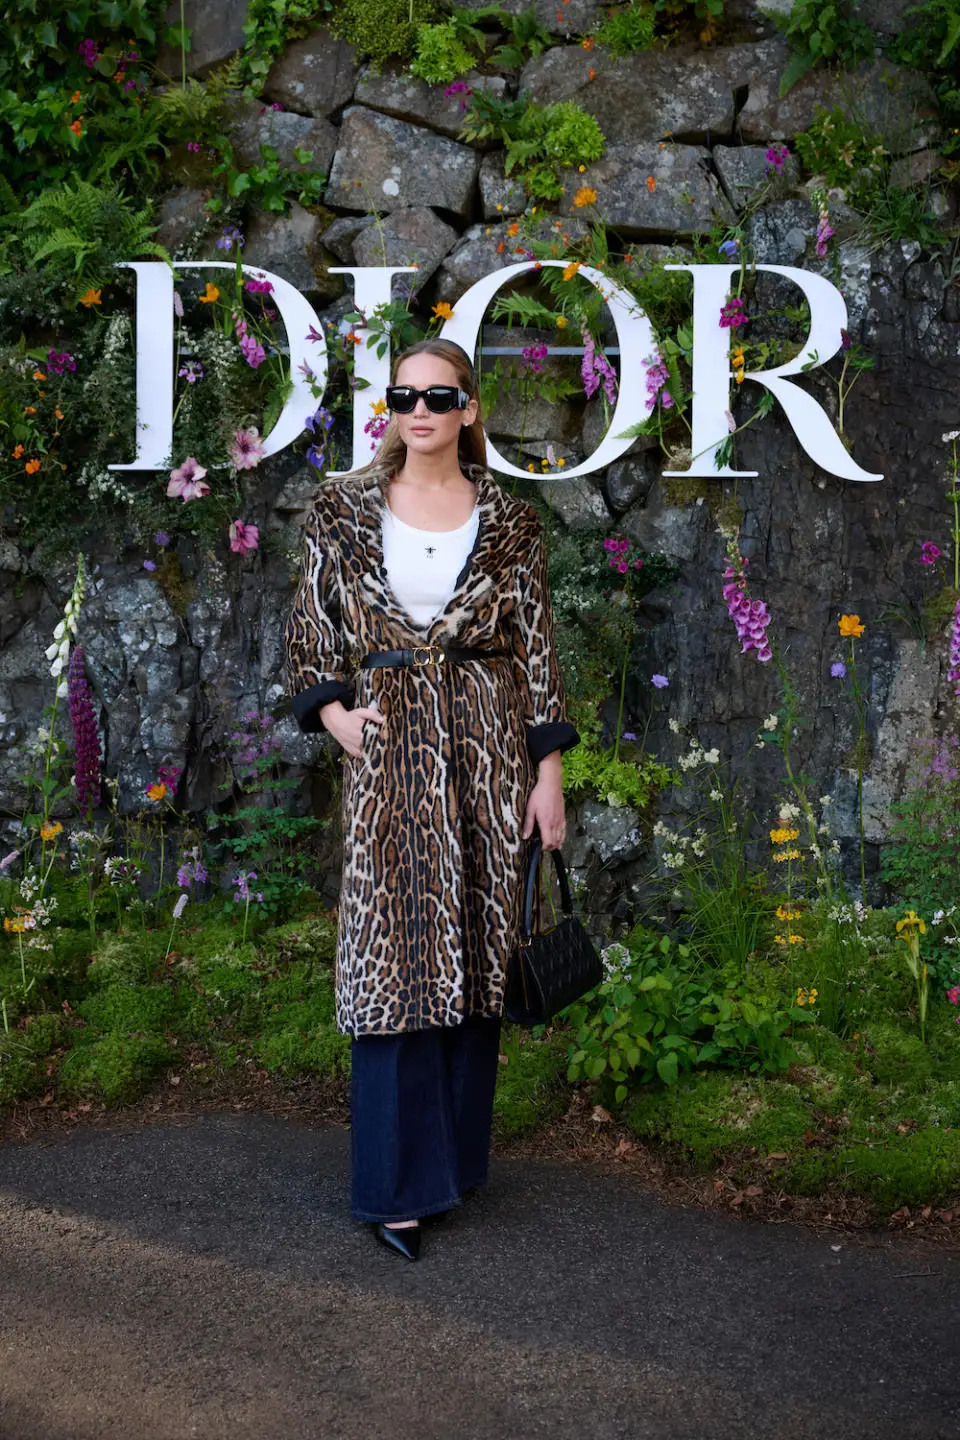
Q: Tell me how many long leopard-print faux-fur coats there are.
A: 1